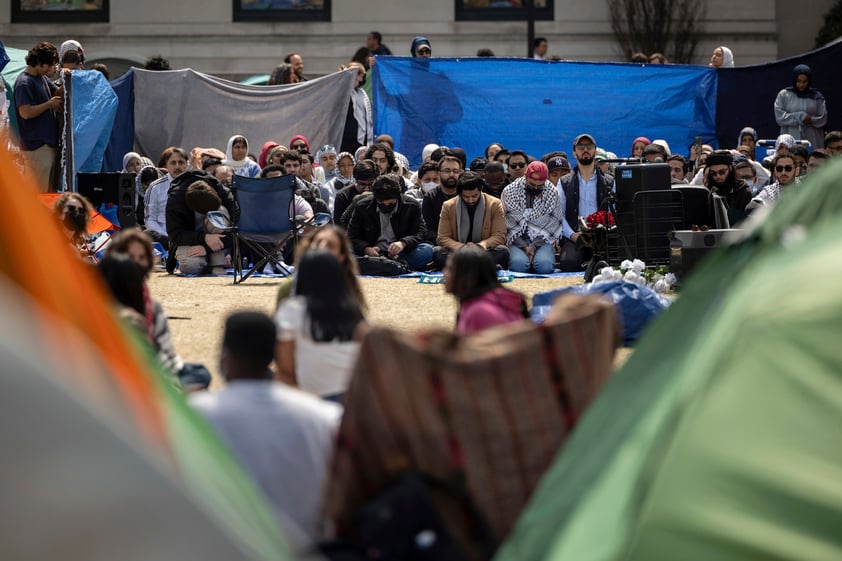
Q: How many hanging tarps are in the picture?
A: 5